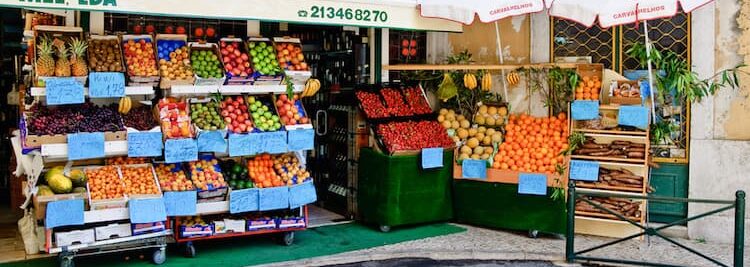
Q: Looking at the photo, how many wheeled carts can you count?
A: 4